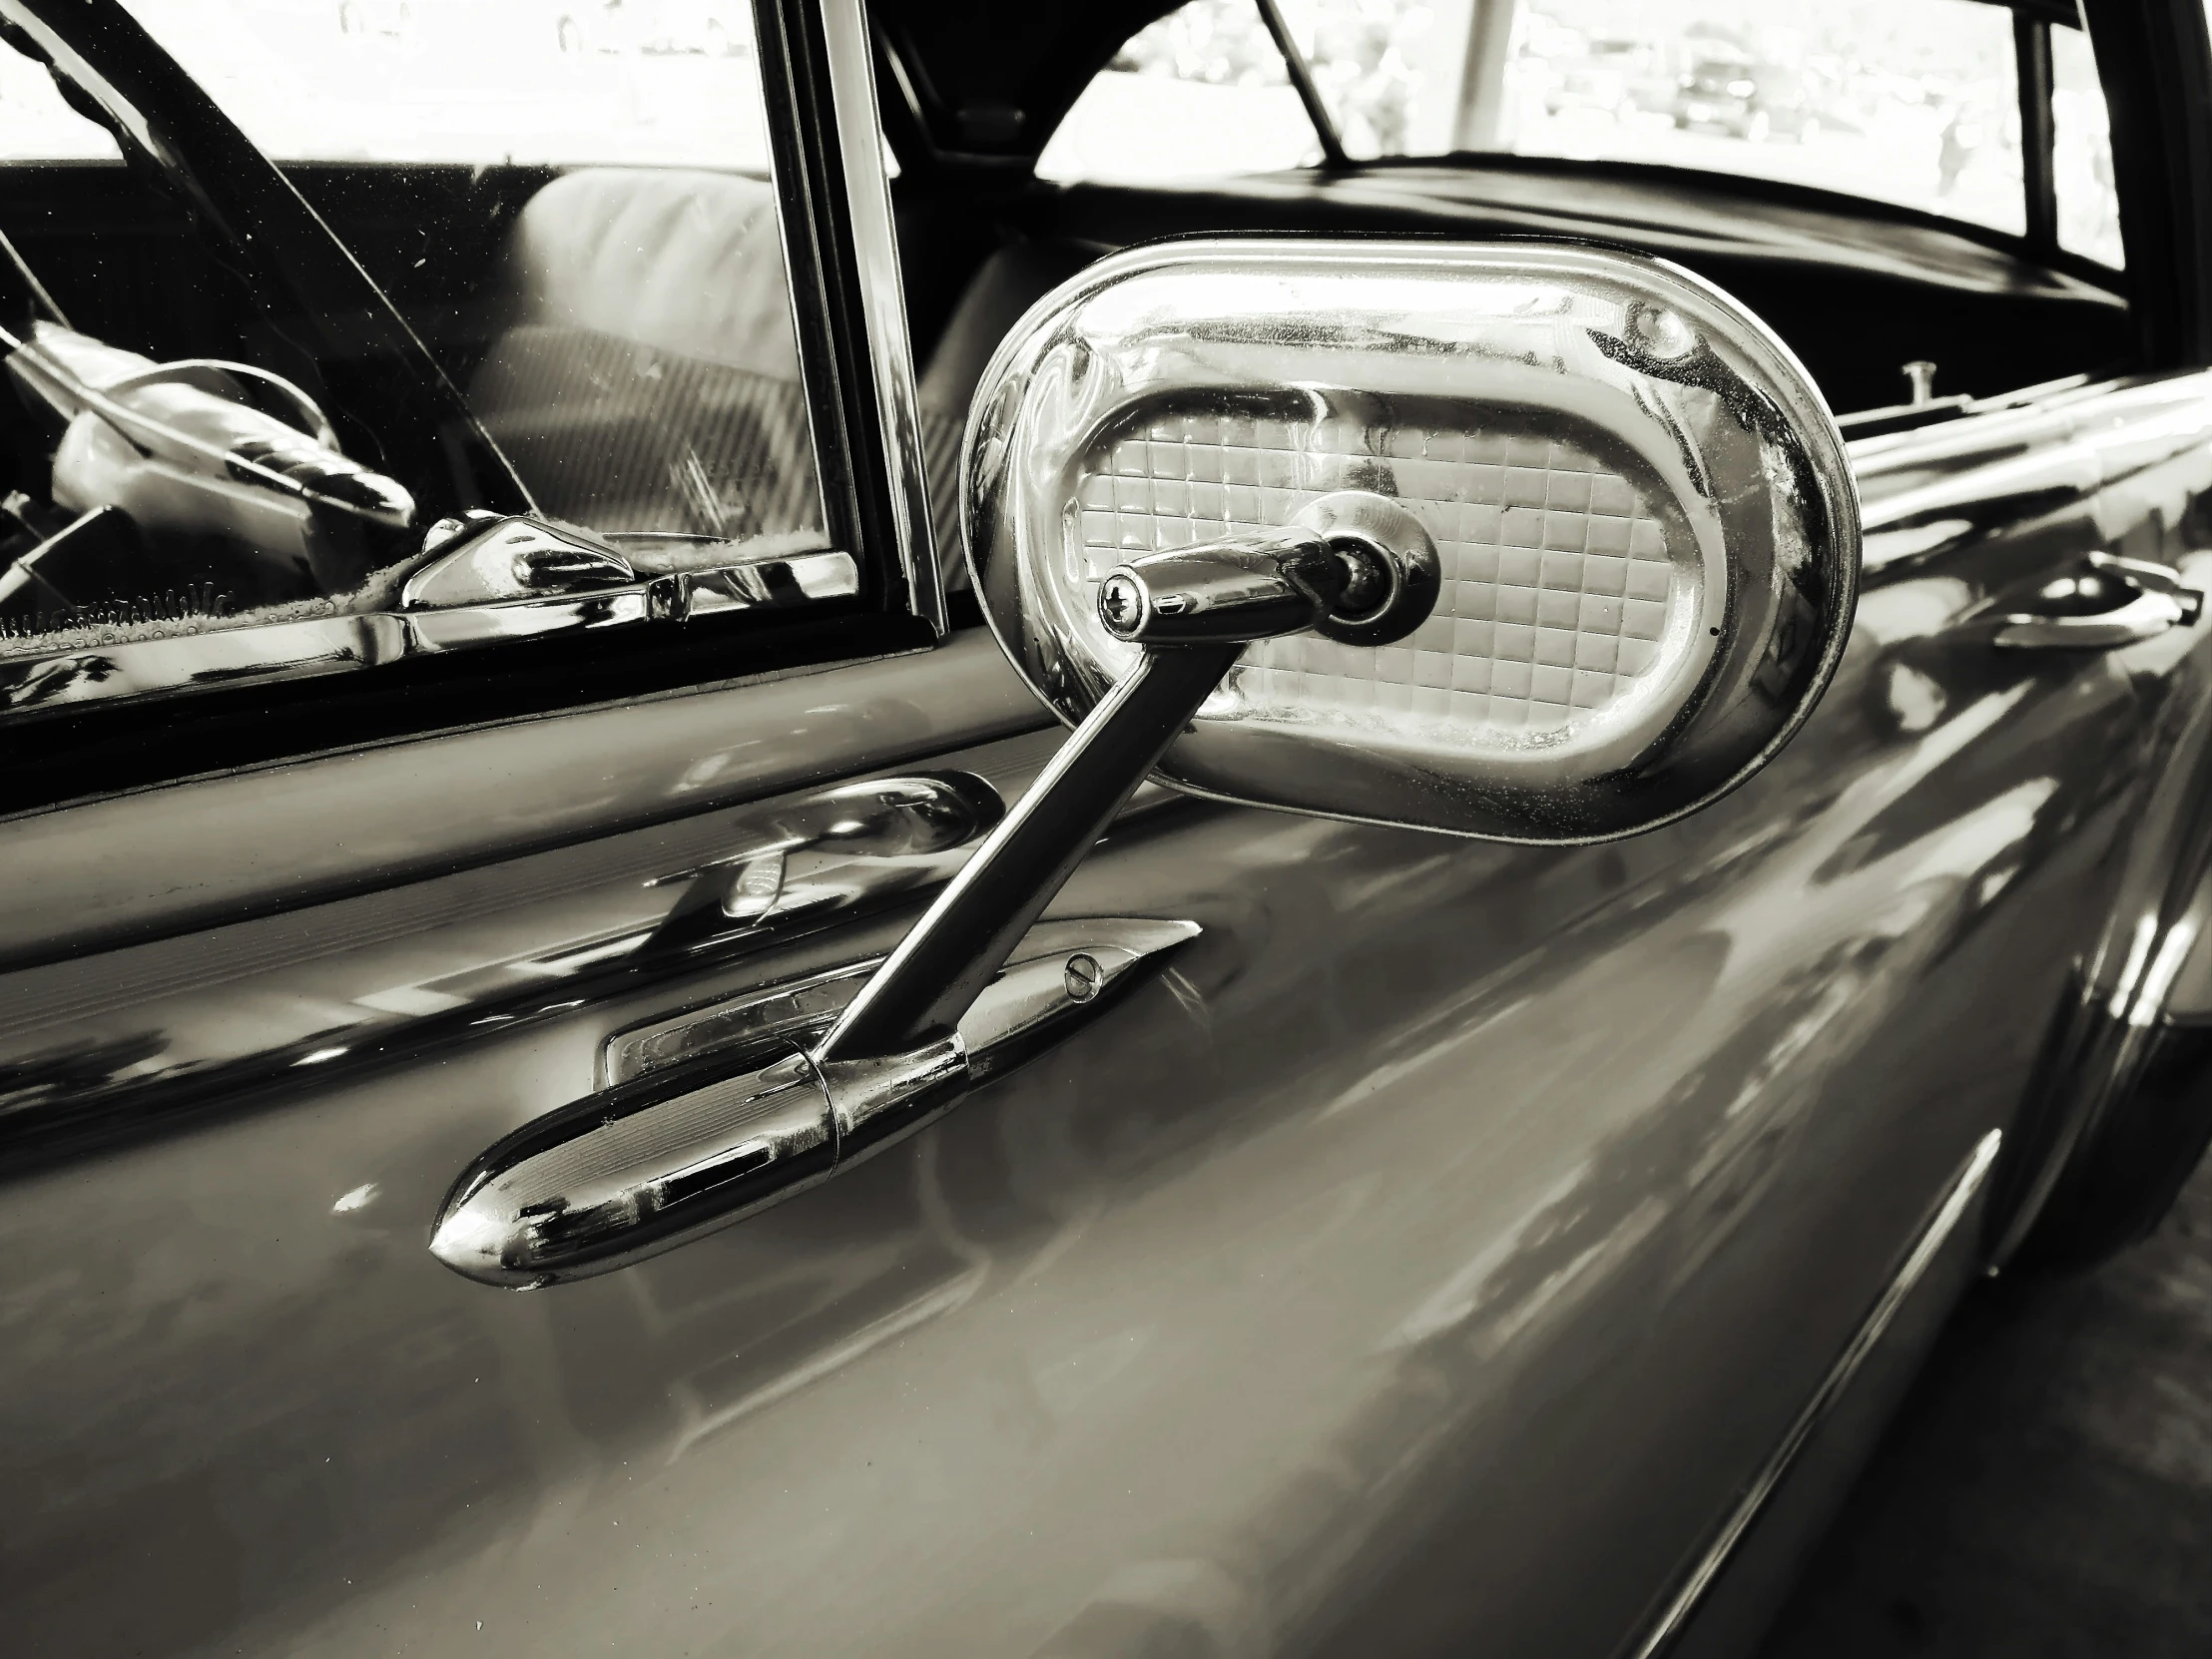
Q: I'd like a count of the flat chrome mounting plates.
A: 1